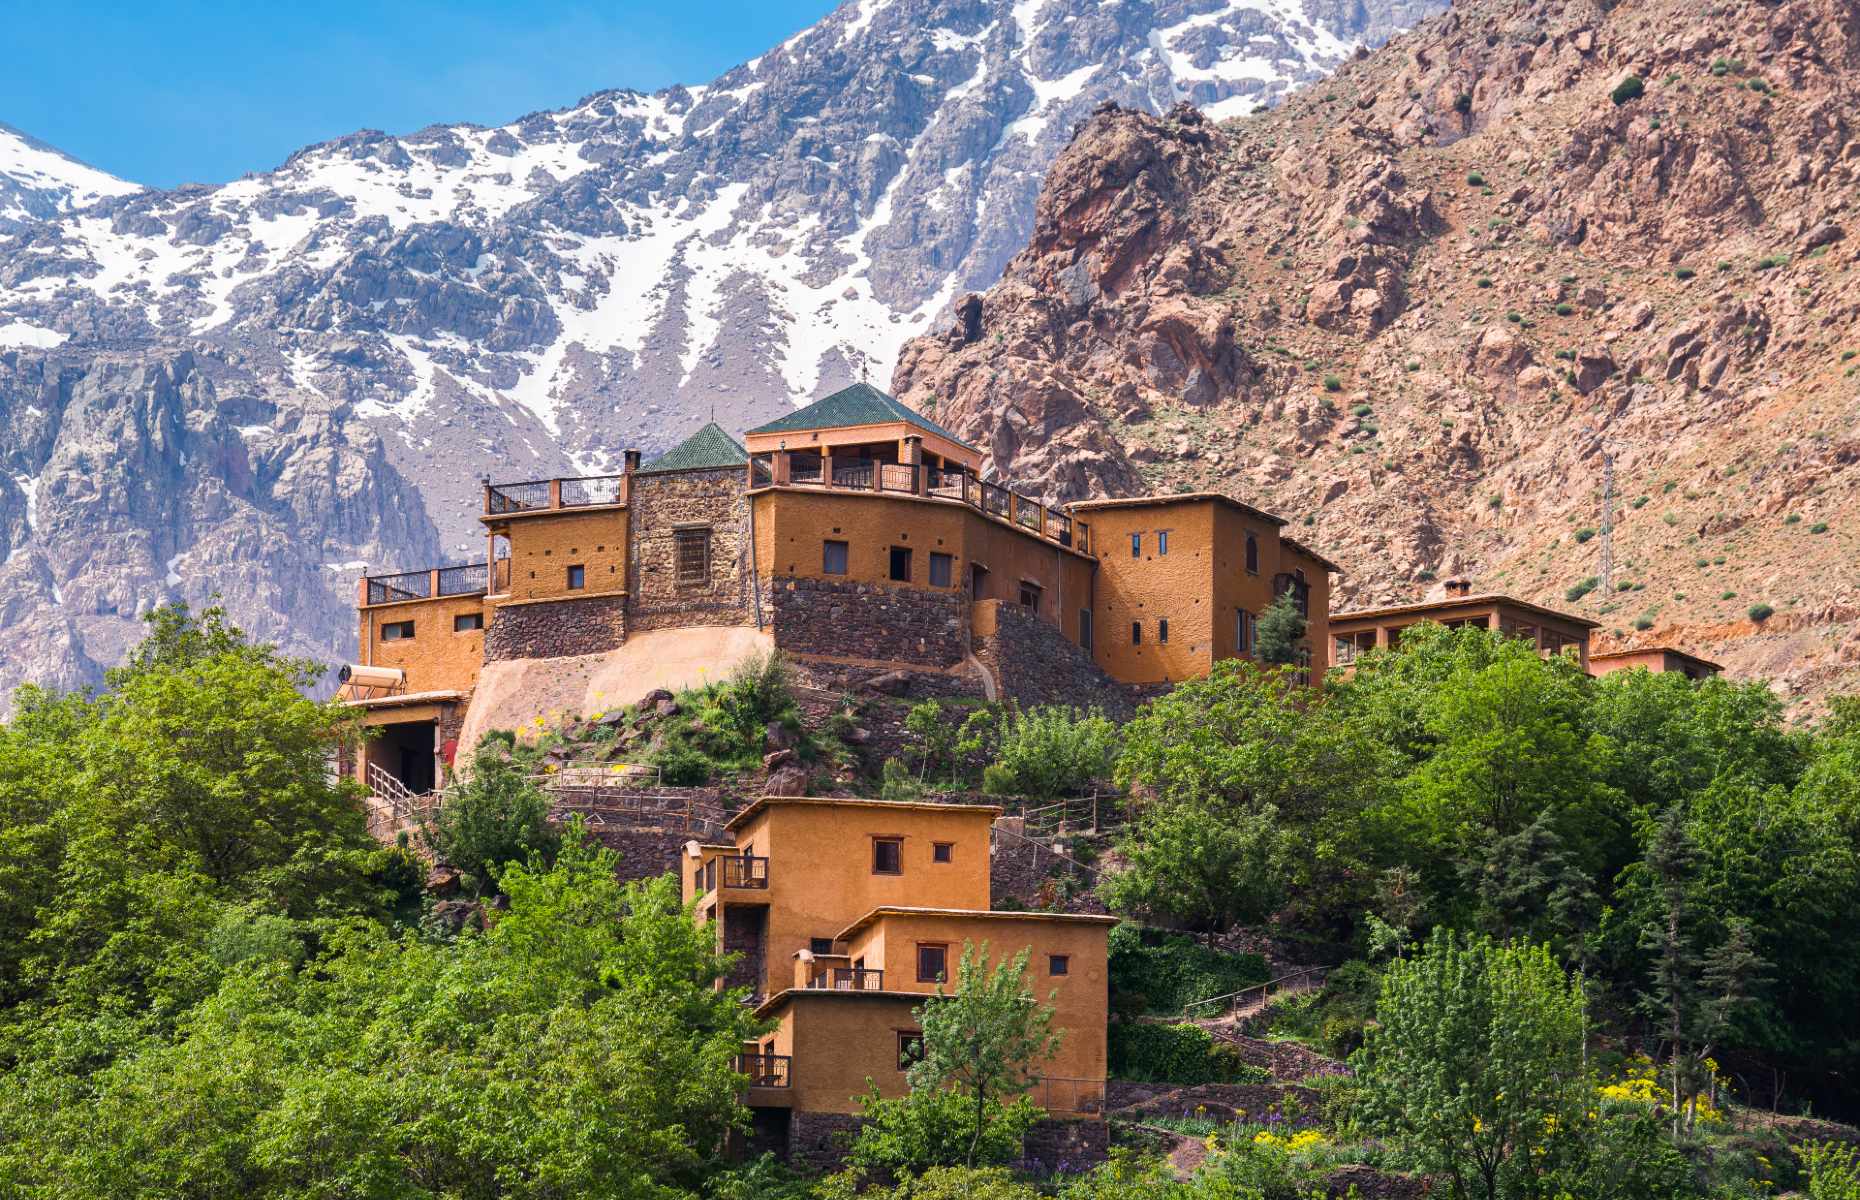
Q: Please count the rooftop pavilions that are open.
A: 1